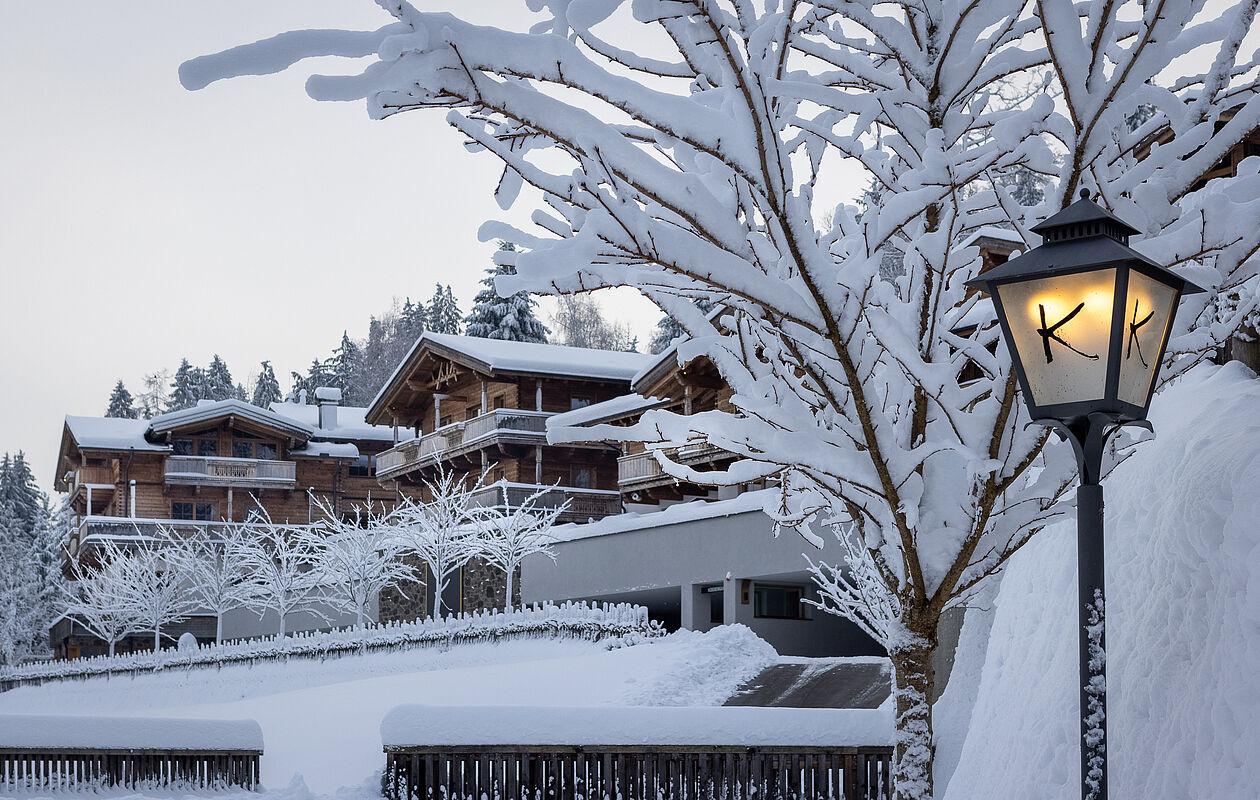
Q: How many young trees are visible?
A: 7